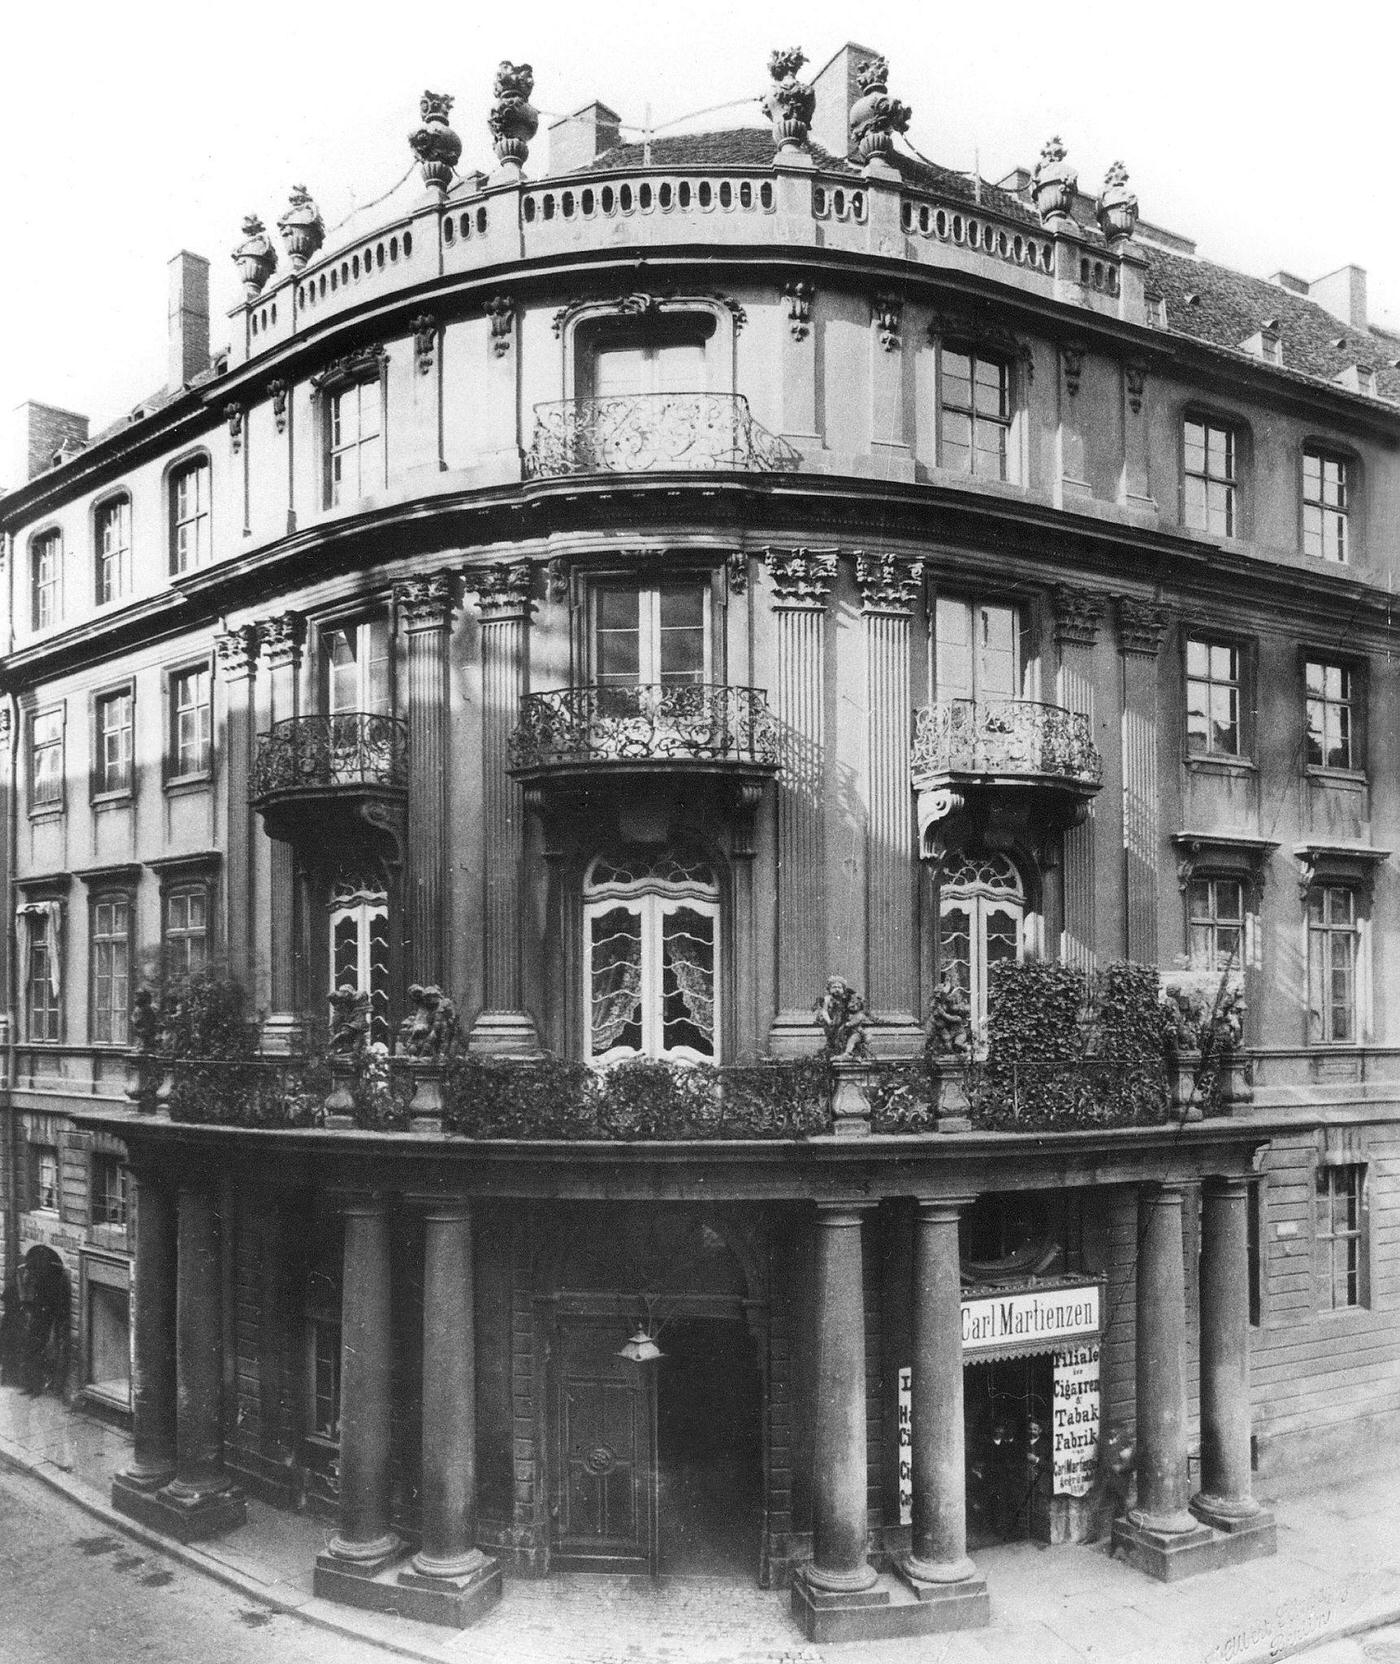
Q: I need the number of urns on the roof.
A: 8